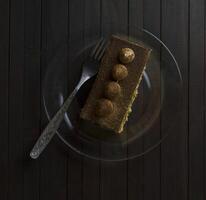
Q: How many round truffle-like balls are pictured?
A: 4